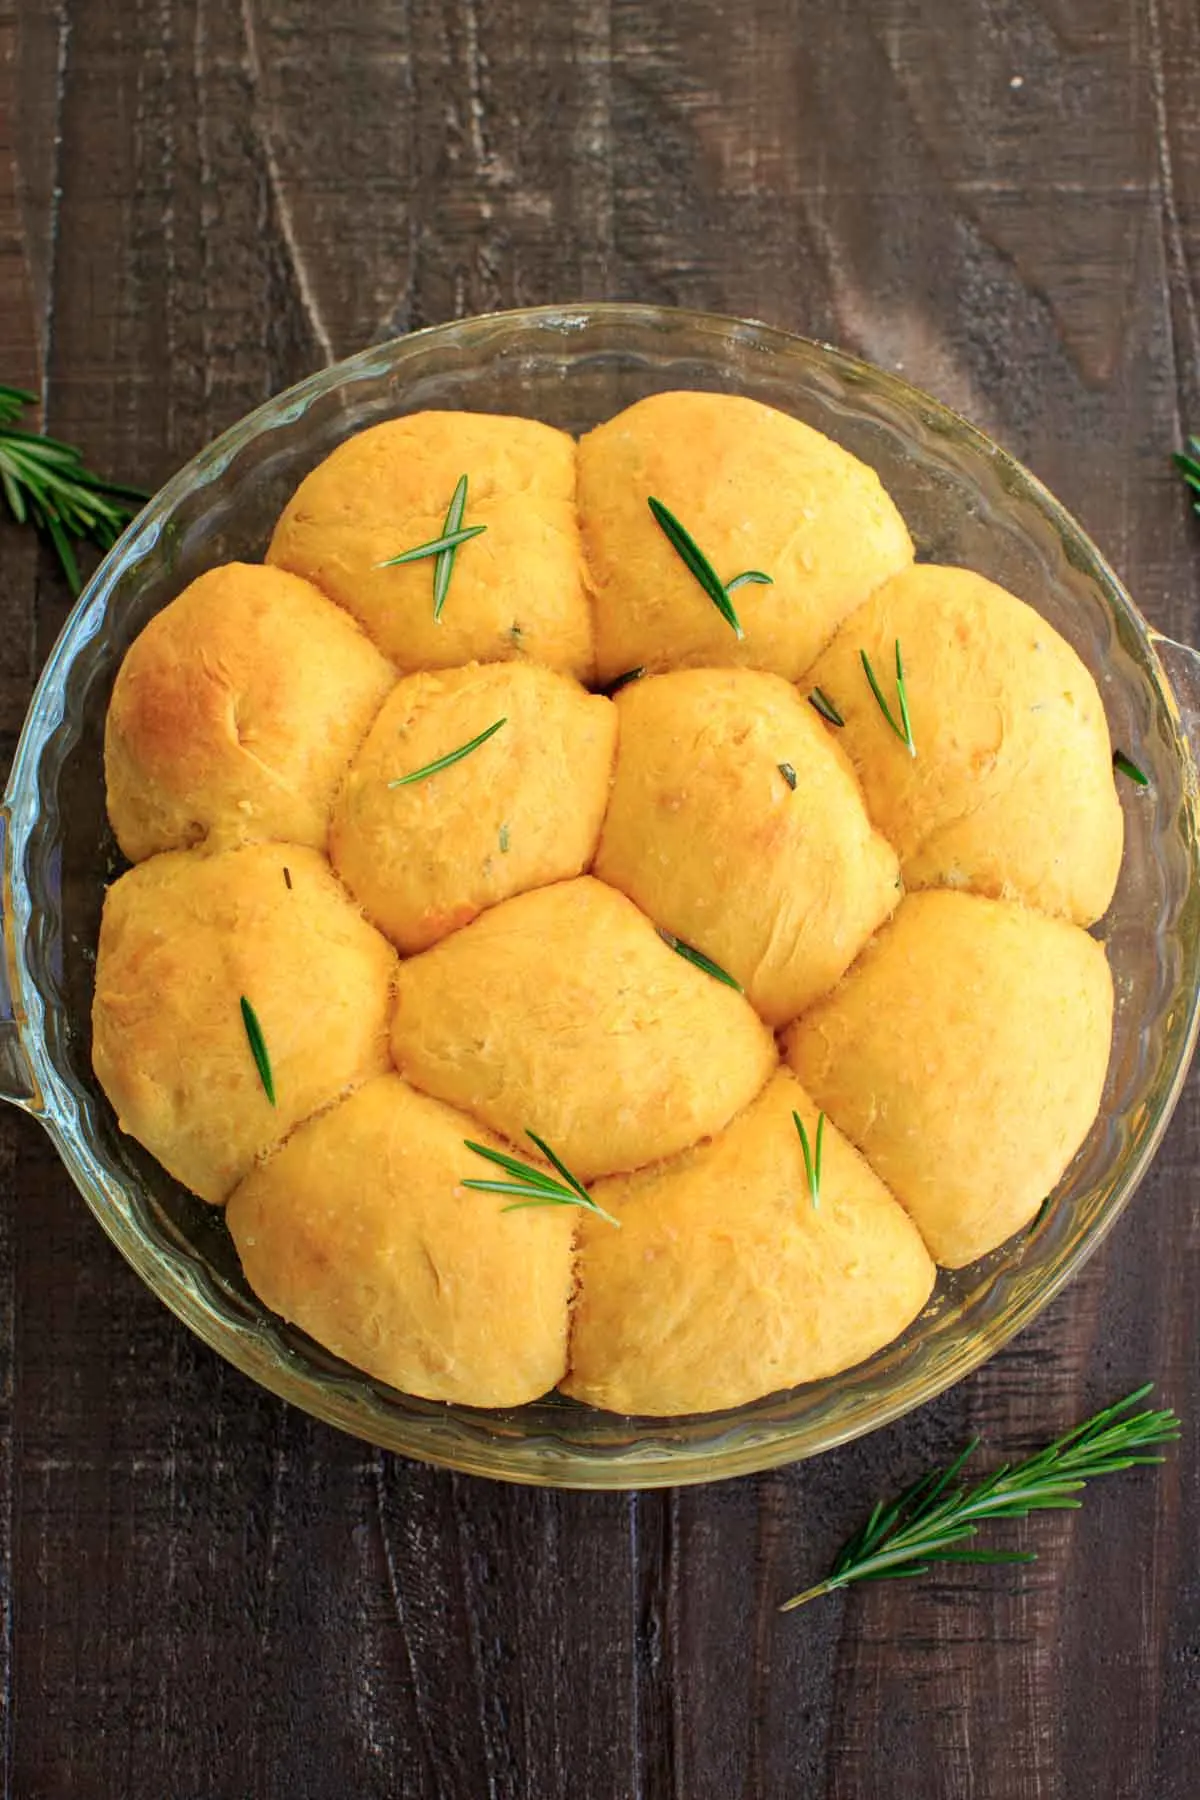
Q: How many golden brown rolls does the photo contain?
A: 11